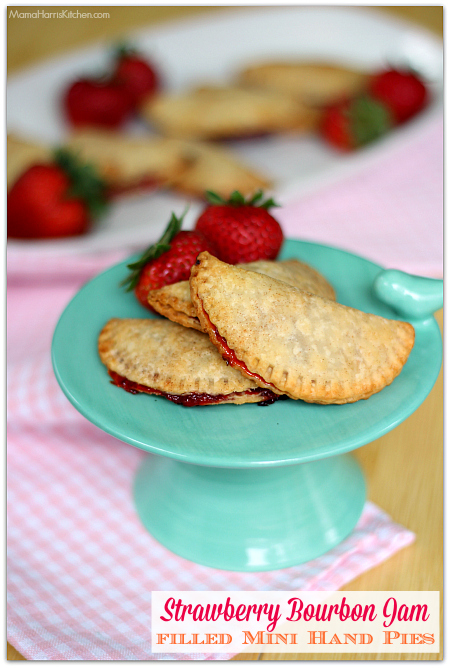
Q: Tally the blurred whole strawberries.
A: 5